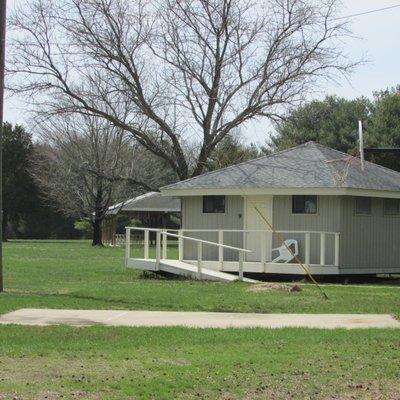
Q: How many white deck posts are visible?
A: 12